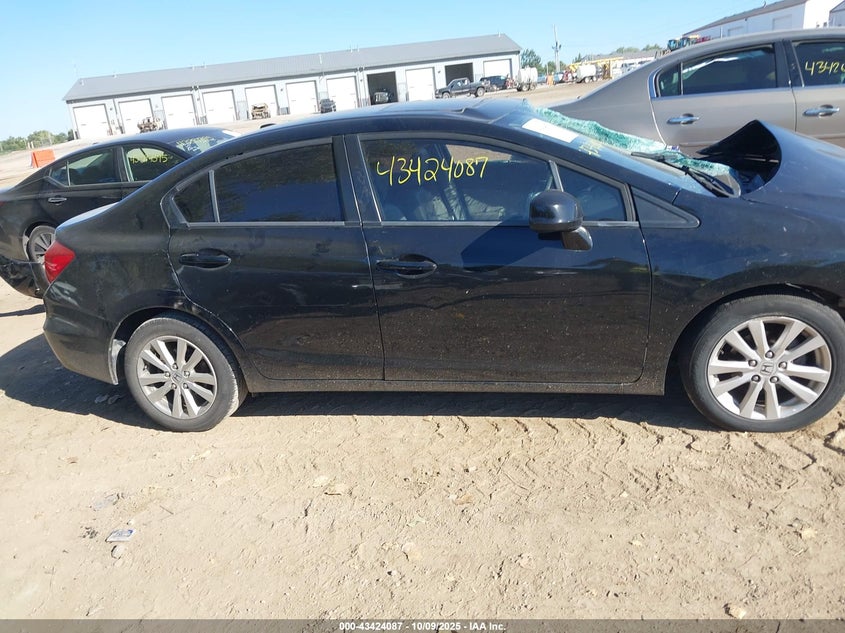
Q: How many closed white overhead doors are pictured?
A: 9